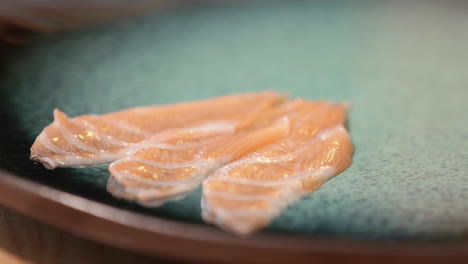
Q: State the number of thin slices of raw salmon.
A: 3